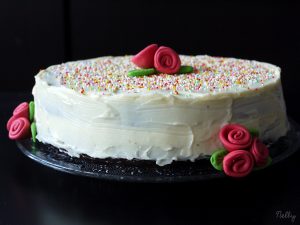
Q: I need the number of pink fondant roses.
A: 8